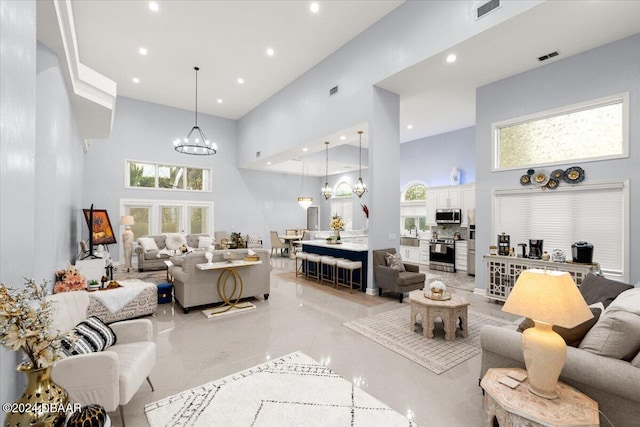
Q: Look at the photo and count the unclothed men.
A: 0